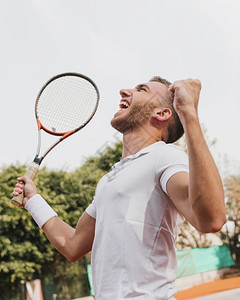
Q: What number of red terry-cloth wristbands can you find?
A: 0